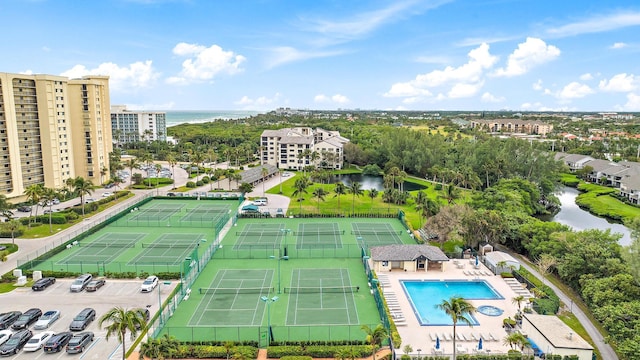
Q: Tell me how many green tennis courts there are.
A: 9